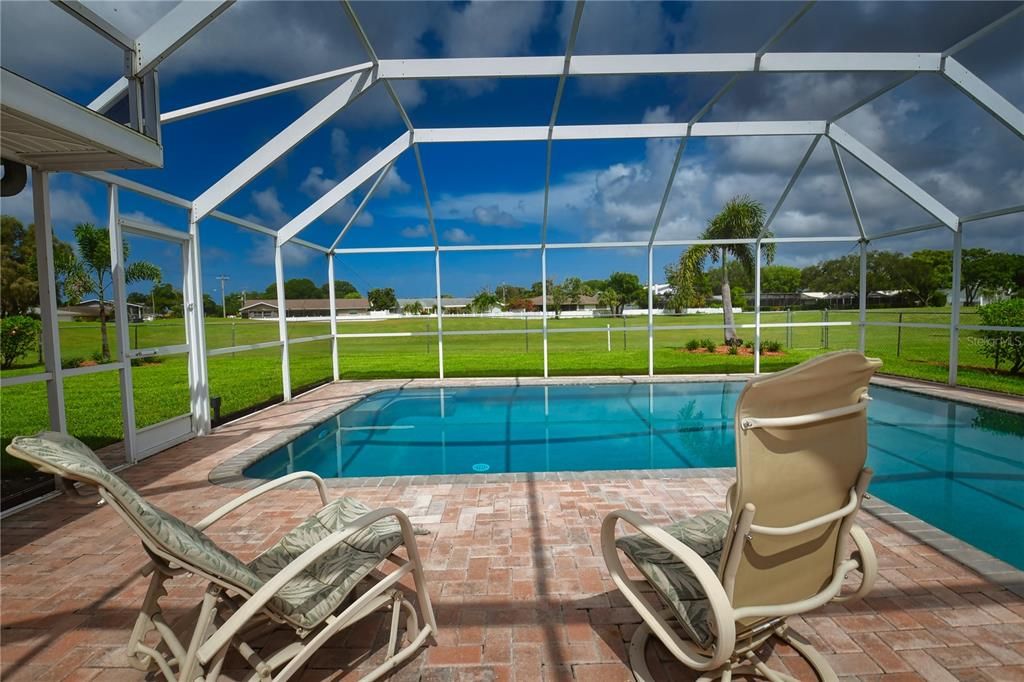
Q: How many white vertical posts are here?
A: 11